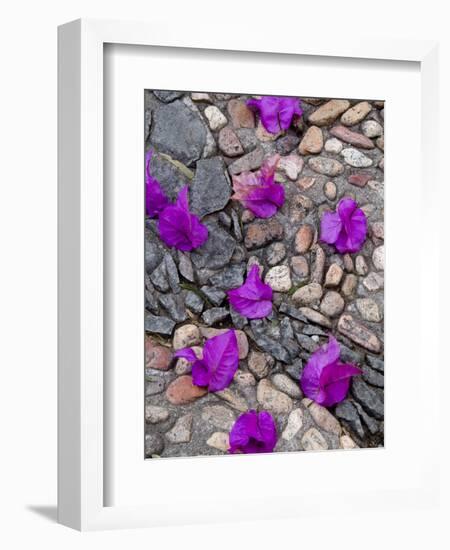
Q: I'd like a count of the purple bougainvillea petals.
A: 9